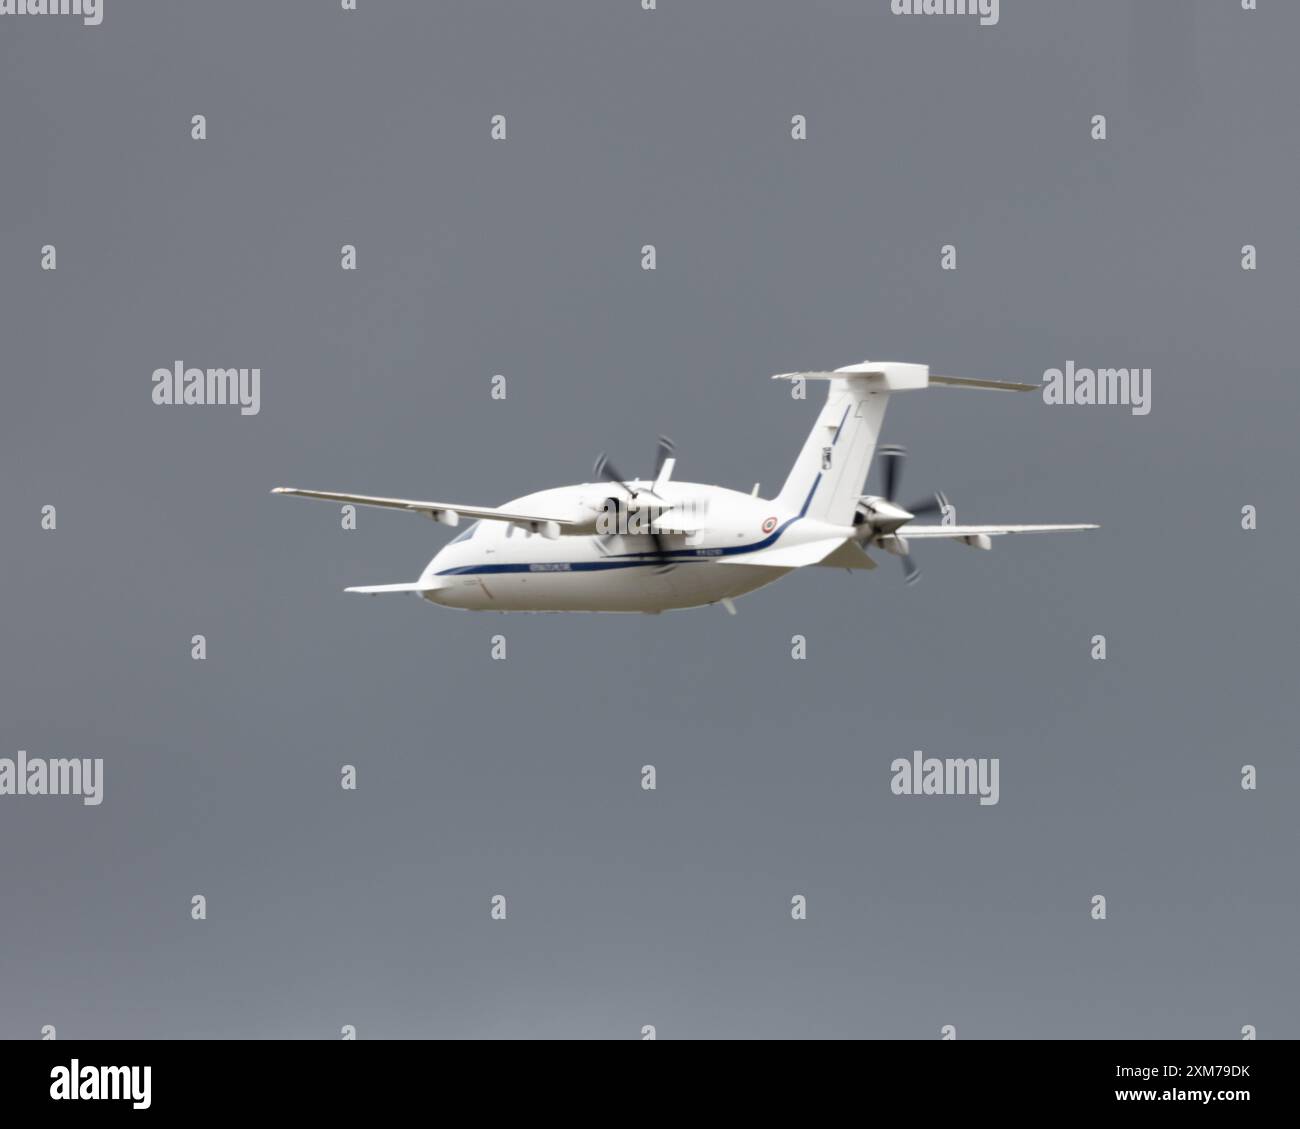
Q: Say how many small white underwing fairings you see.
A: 4